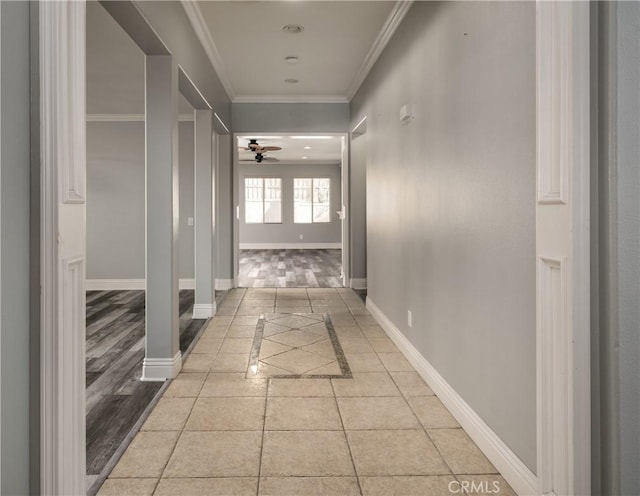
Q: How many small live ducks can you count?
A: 0